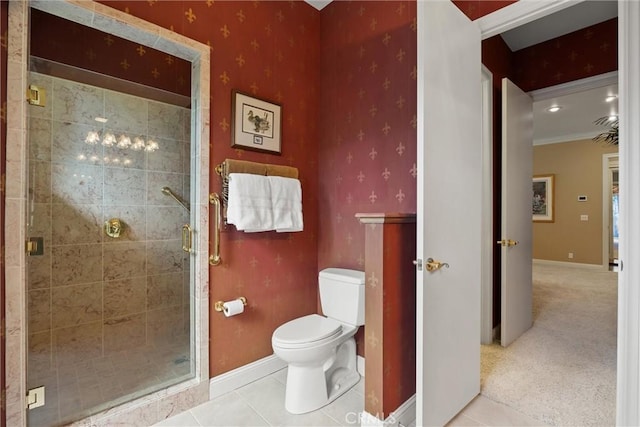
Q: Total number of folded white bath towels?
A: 2